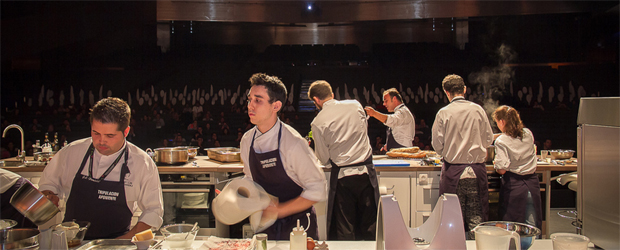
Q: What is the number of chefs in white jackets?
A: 6